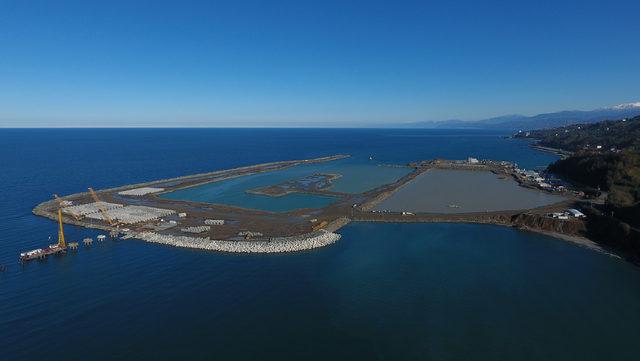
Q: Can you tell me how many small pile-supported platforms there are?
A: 4